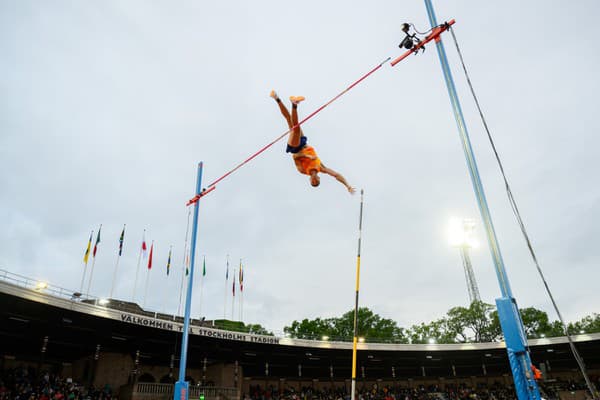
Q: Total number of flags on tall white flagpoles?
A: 12